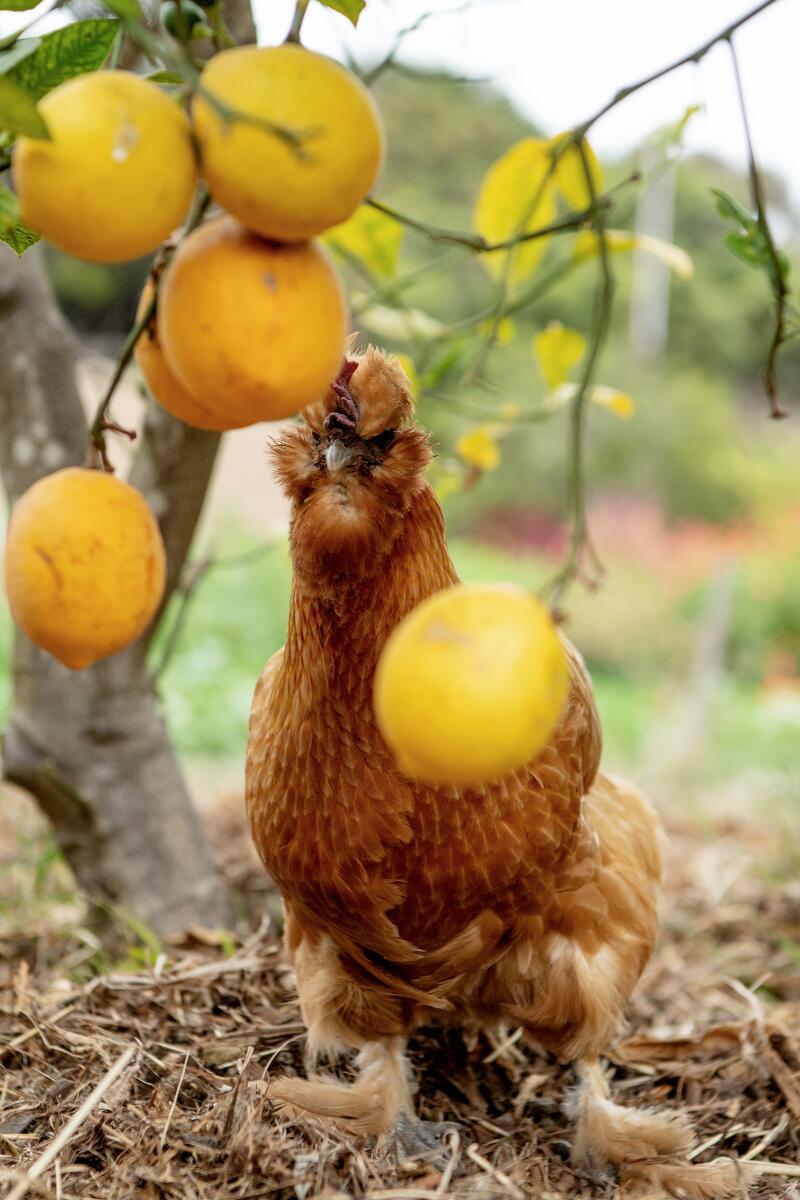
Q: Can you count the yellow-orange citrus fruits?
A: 6